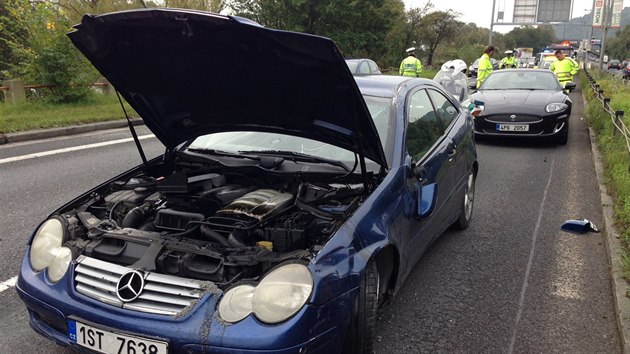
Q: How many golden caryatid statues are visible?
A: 0